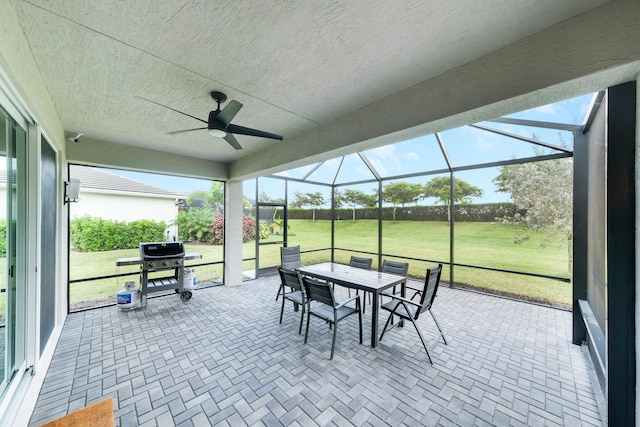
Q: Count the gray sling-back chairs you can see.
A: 6